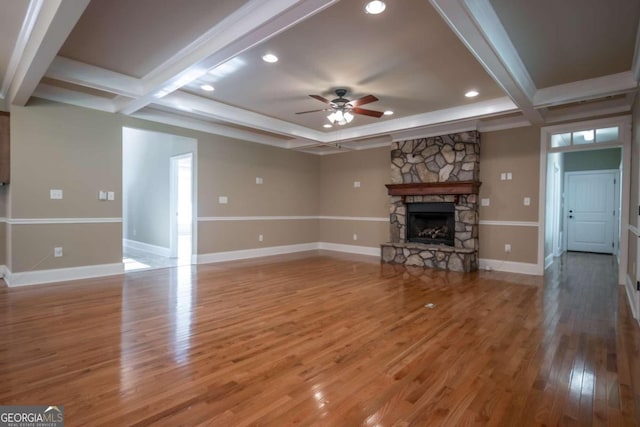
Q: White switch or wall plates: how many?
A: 14